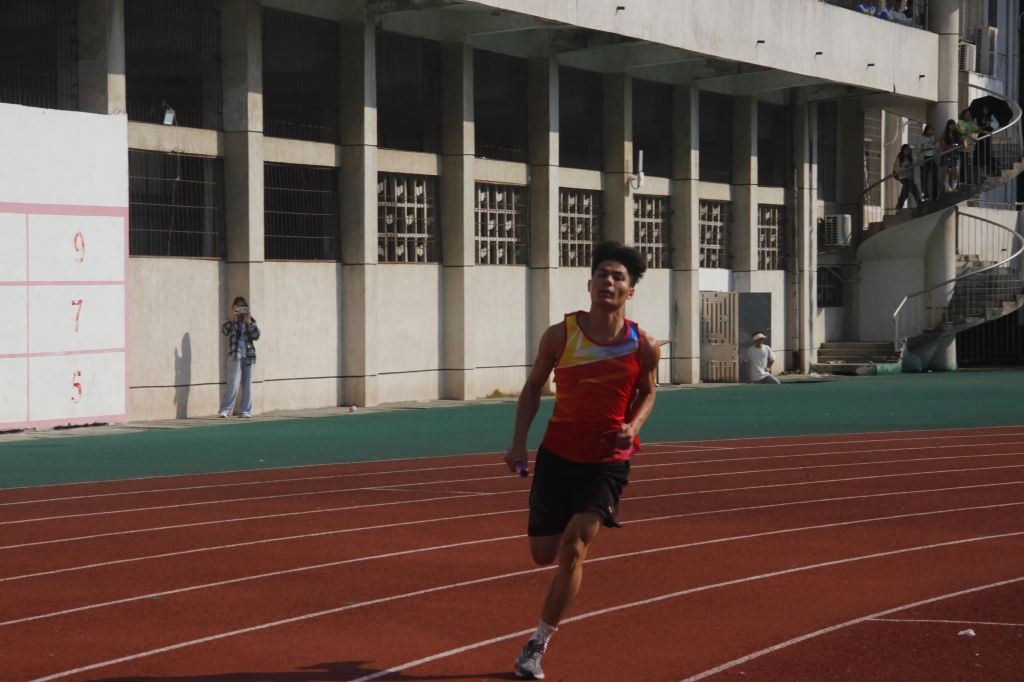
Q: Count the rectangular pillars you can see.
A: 9